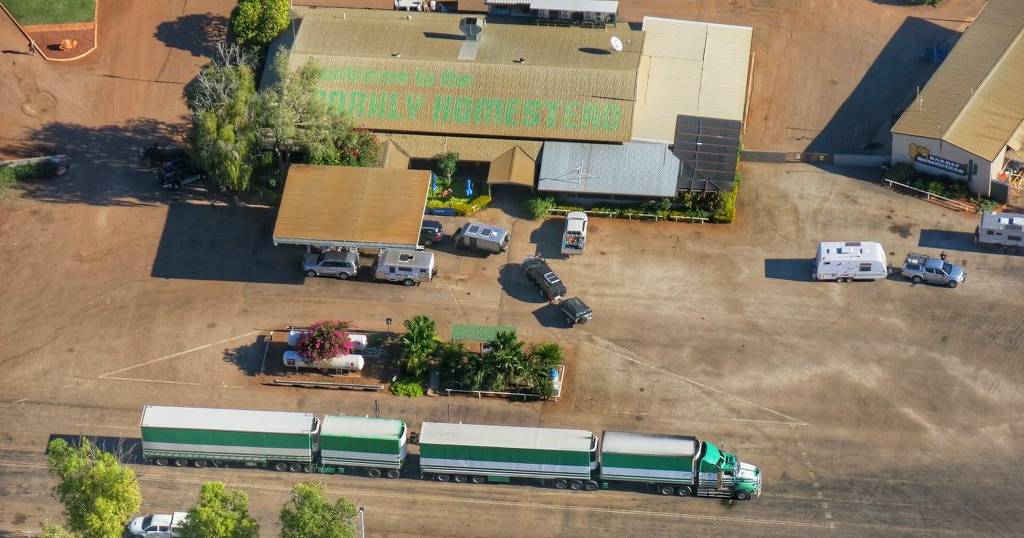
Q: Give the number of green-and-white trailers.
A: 4